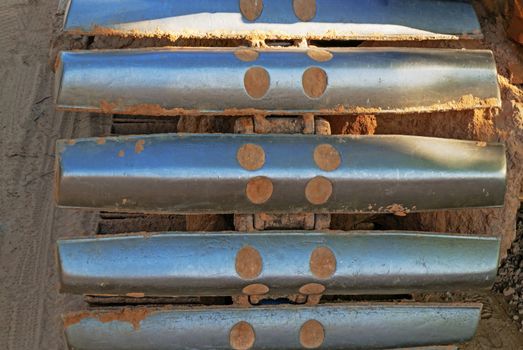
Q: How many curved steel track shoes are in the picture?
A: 5